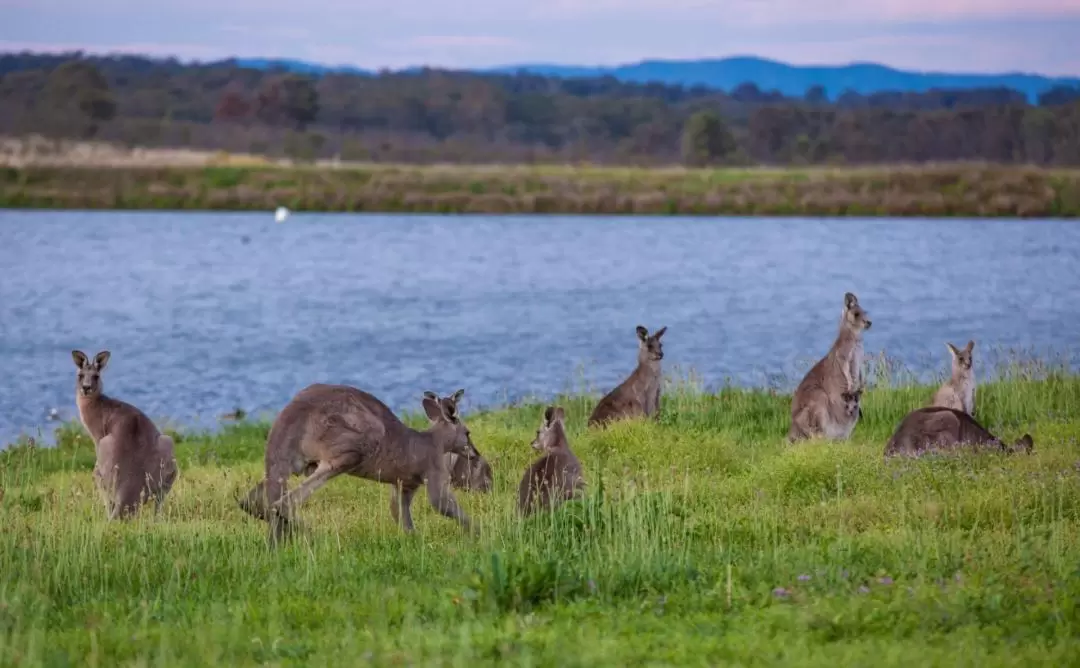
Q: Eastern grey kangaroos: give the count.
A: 9